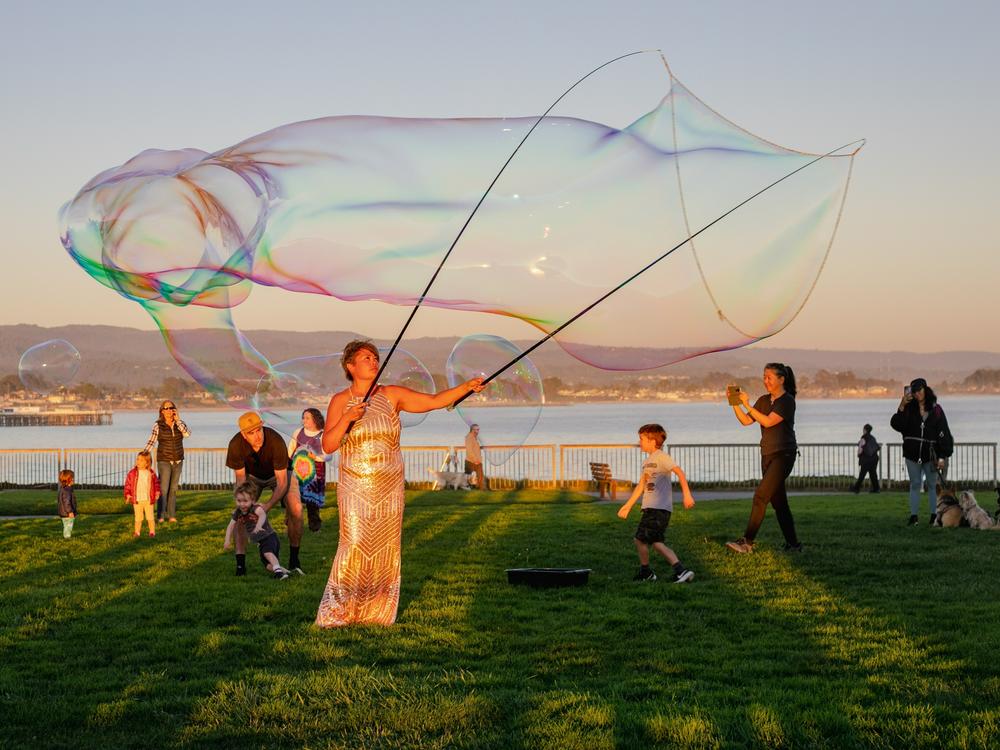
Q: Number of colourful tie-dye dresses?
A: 1